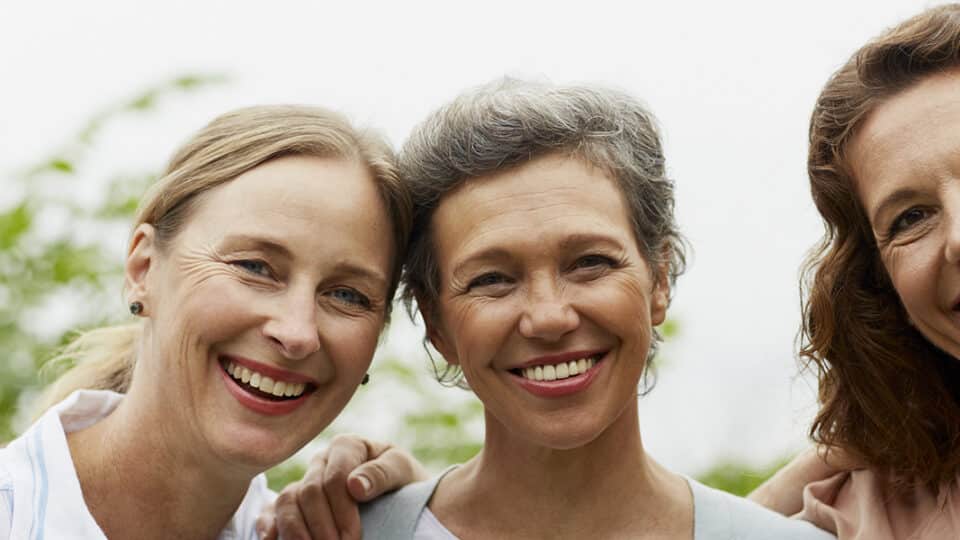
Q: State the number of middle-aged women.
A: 3